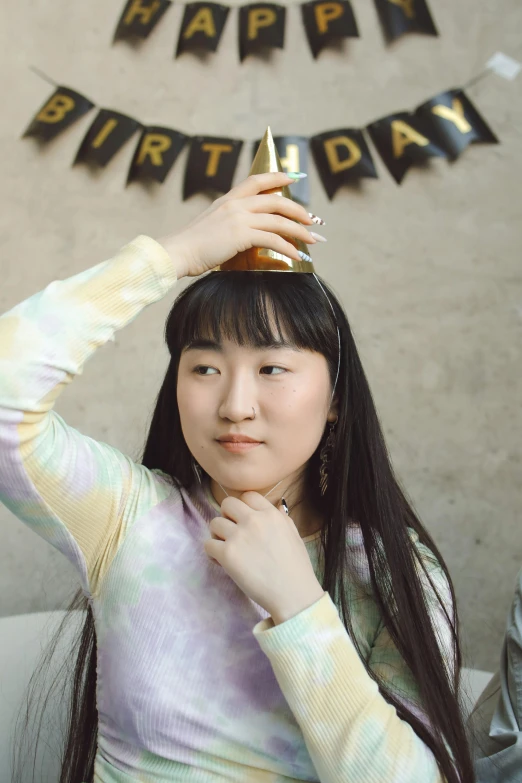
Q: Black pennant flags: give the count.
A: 13